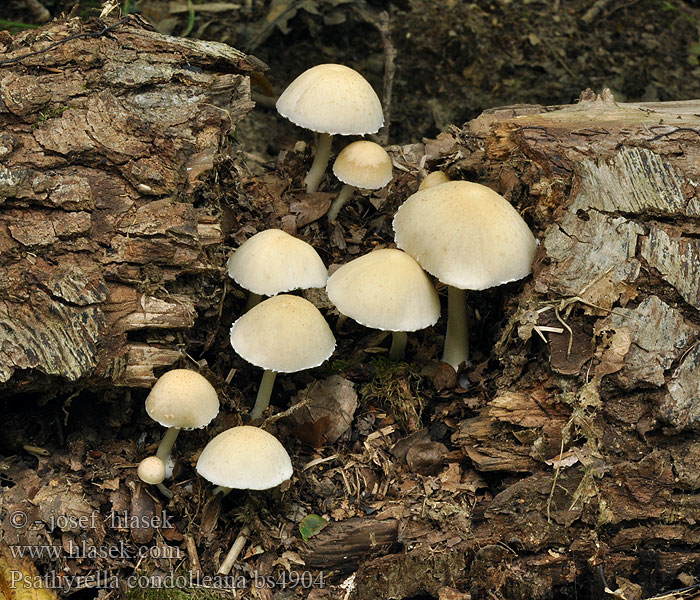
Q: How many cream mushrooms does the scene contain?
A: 10